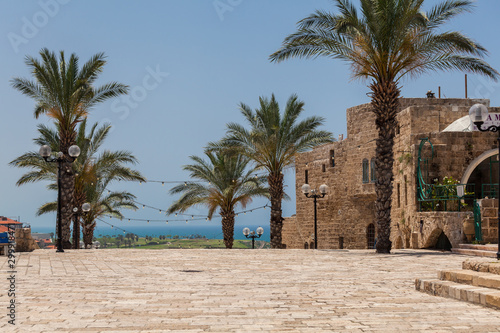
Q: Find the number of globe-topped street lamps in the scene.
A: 5